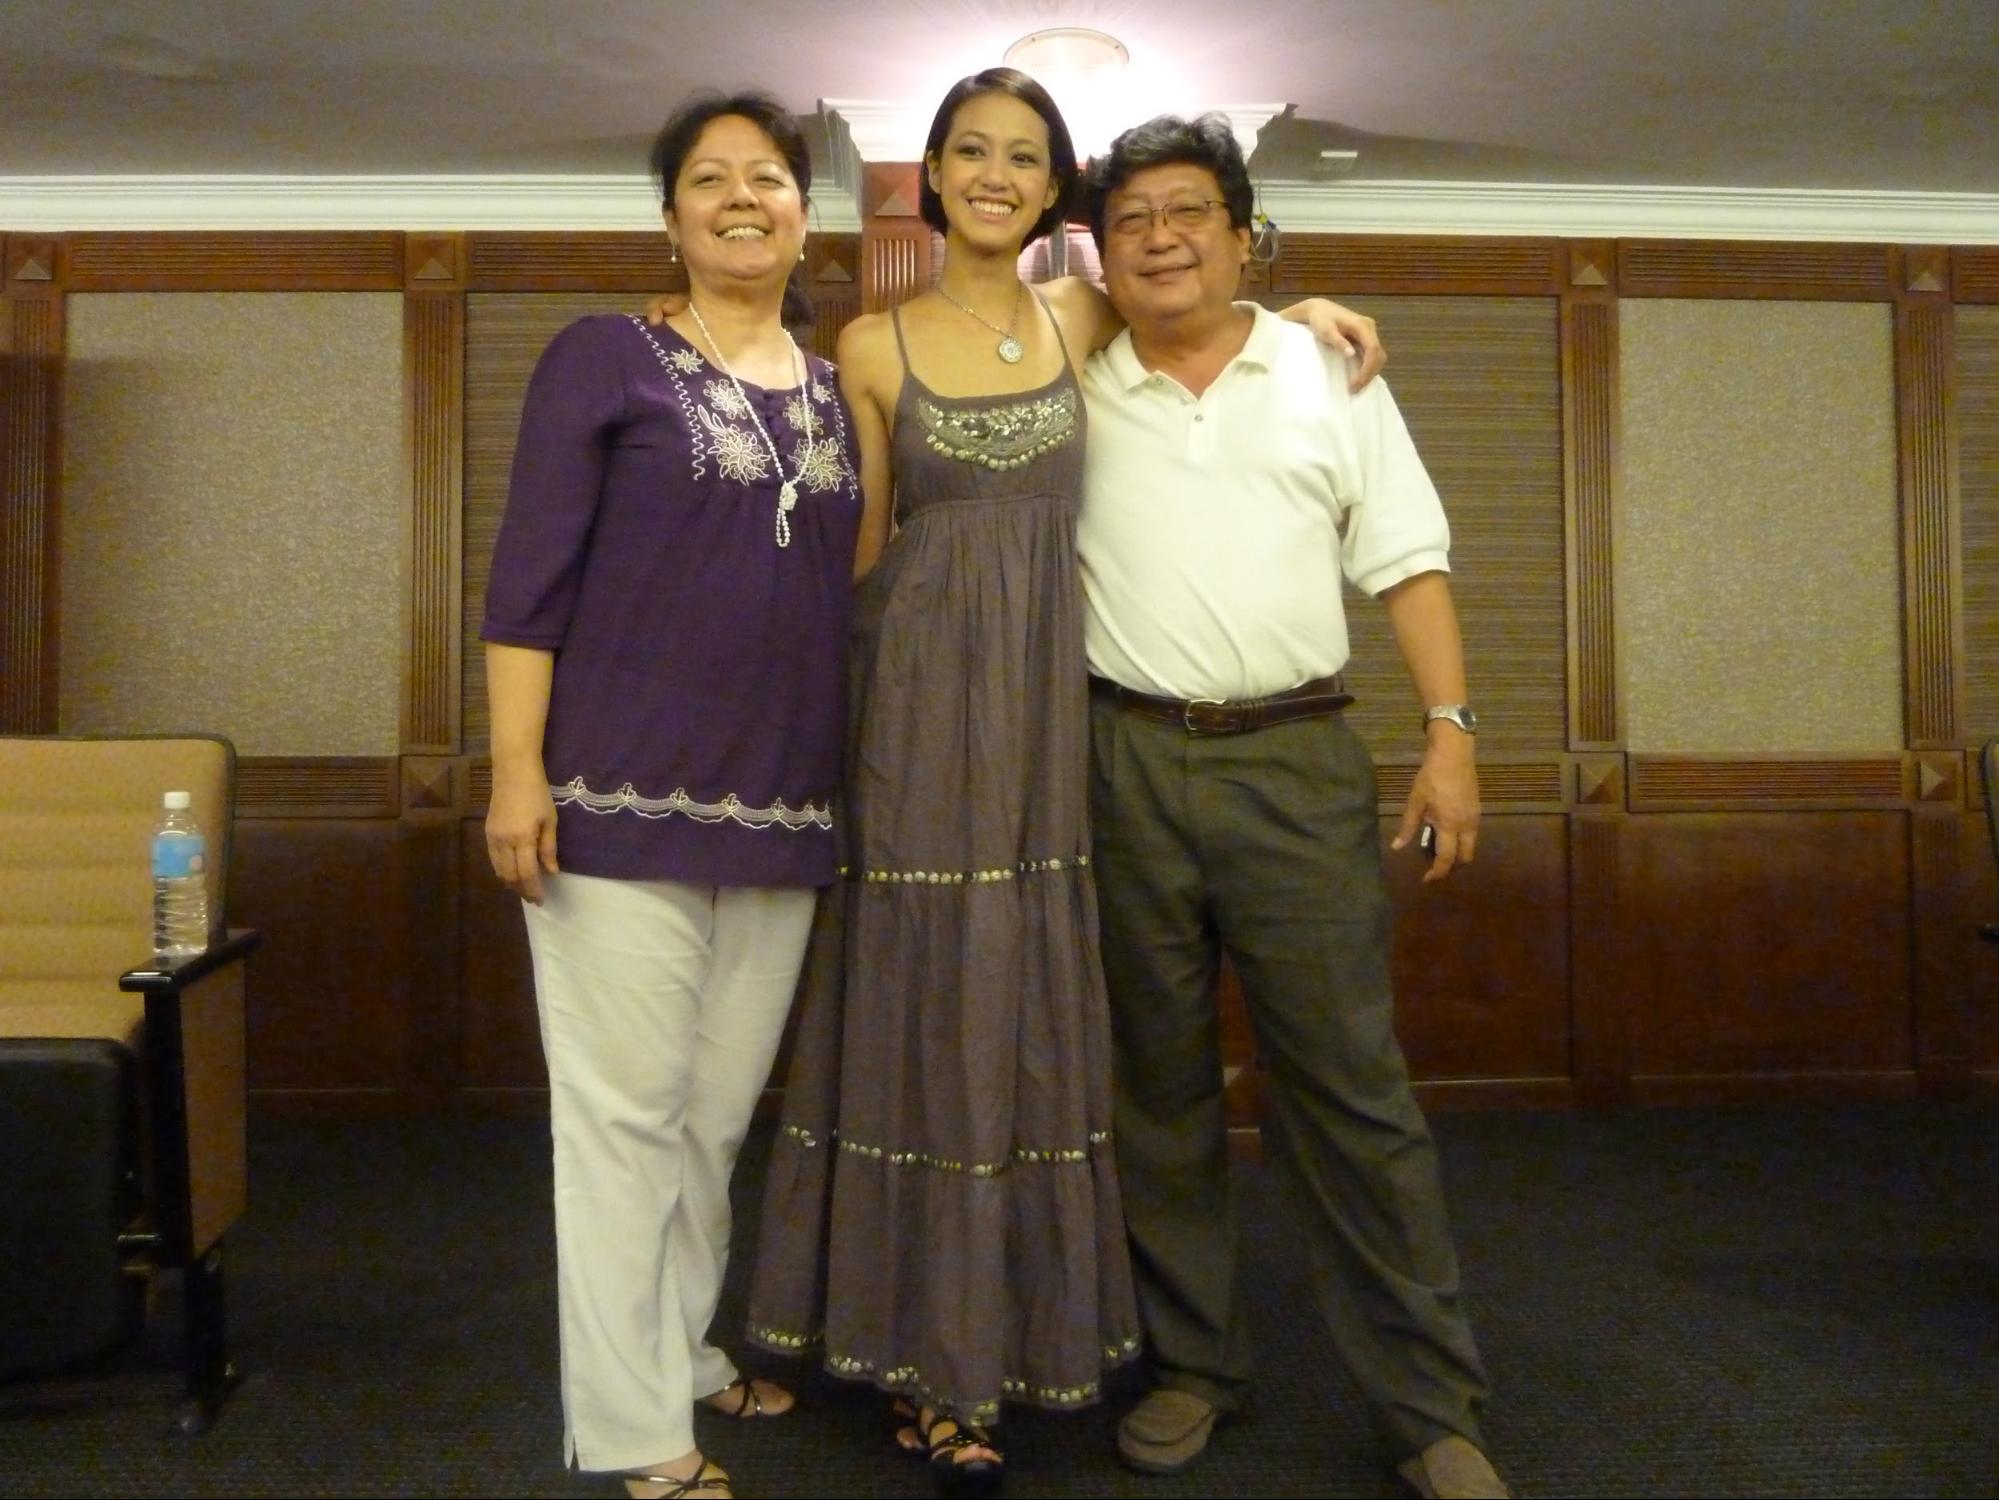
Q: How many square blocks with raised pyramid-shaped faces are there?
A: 9